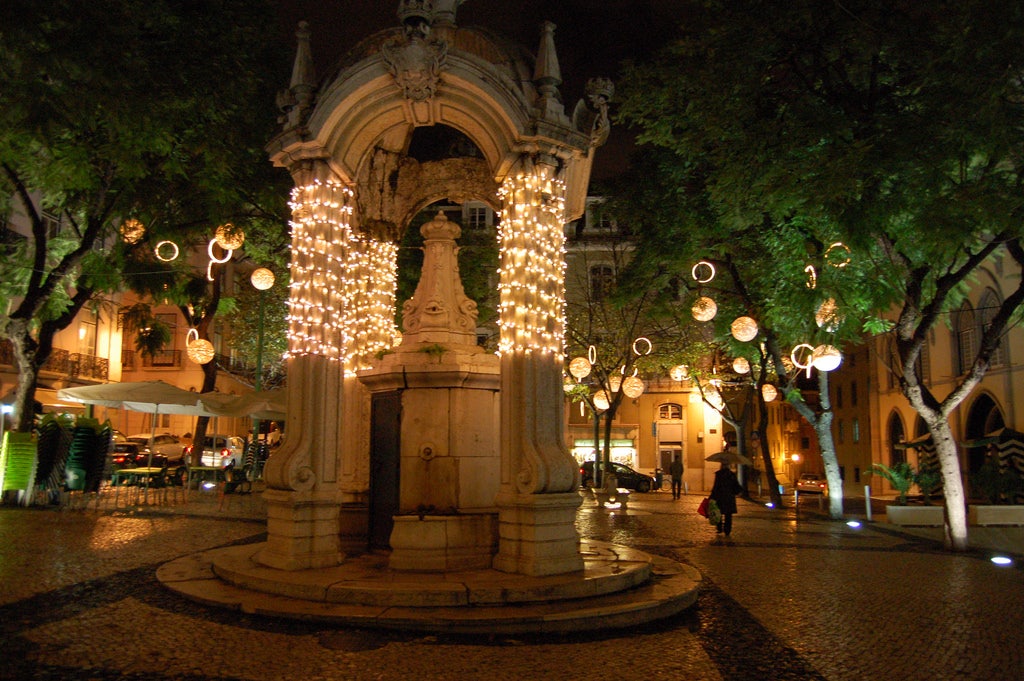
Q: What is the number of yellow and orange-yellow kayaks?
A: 0